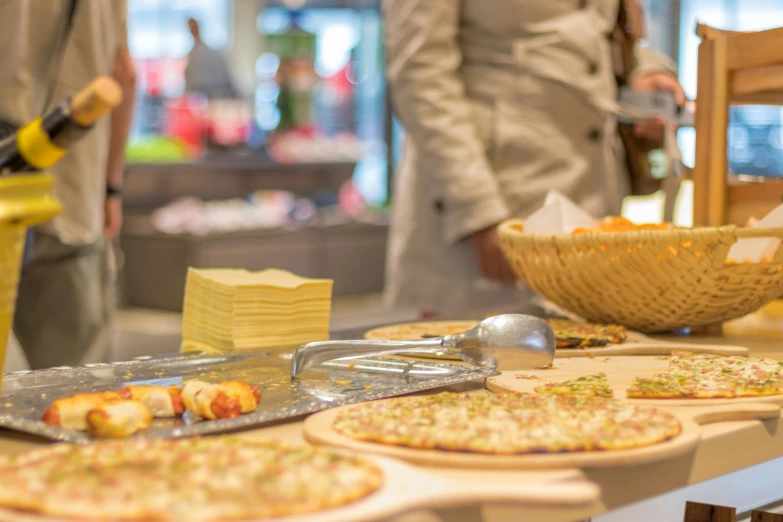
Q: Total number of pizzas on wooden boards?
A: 4